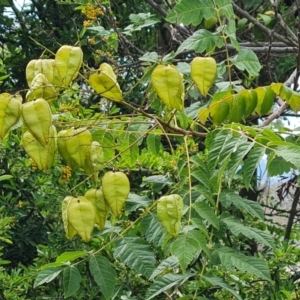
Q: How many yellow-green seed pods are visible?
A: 15